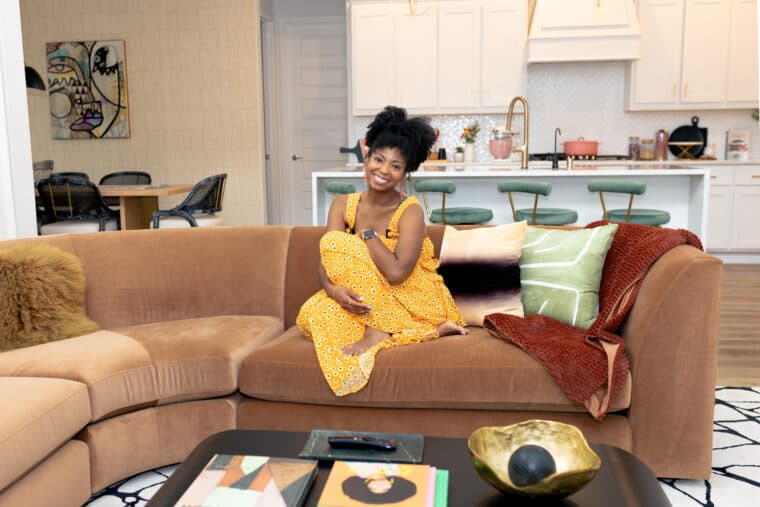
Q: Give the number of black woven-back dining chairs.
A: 4